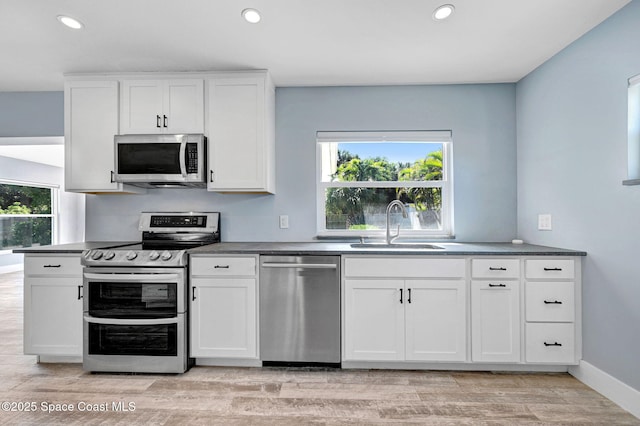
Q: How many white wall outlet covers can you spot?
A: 2